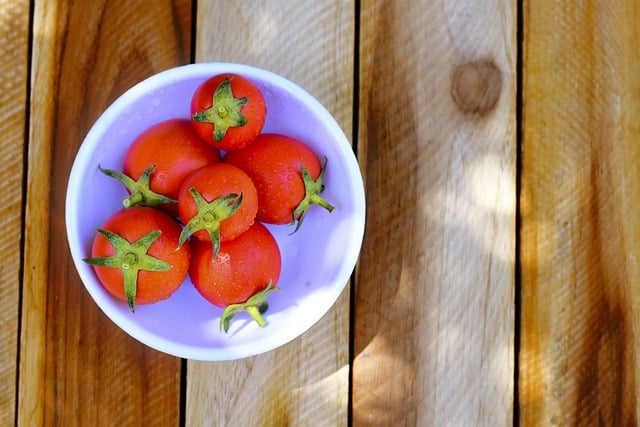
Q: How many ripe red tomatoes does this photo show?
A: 6